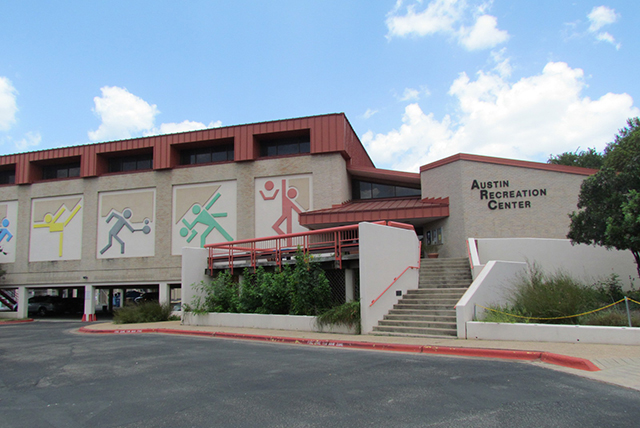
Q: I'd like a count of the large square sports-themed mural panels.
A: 5